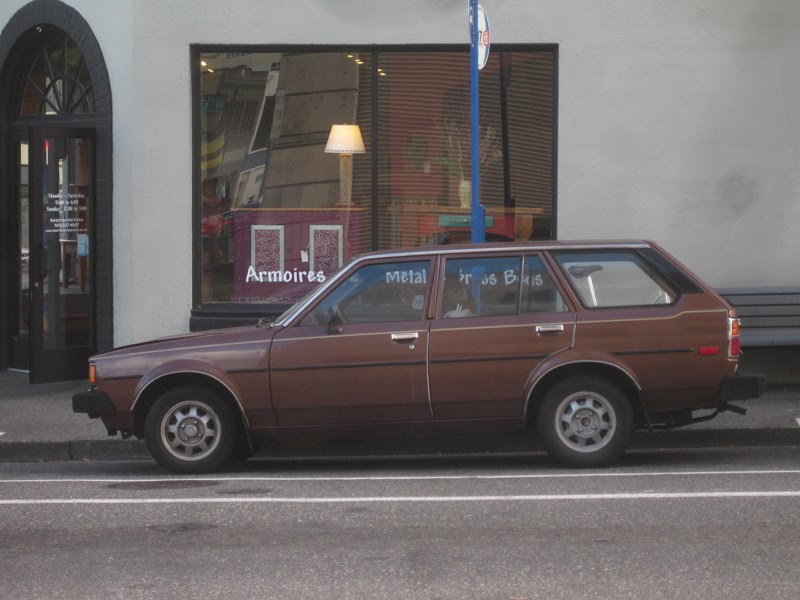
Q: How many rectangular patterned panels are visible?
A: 2